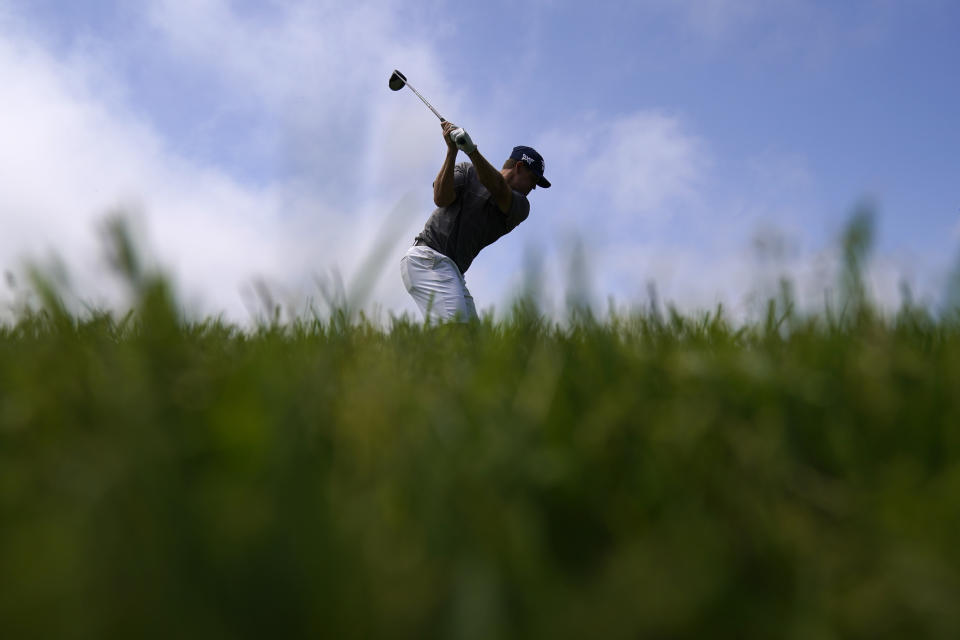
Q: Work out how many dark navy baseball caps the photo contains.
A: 1